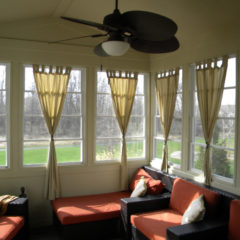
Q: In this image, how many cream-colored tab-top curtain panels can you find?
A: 4